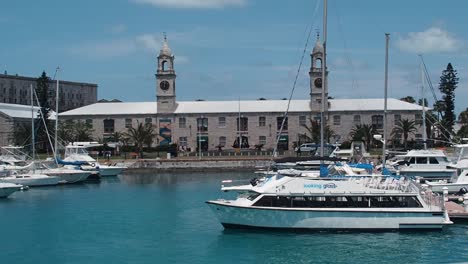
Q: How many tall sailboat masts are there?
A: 5